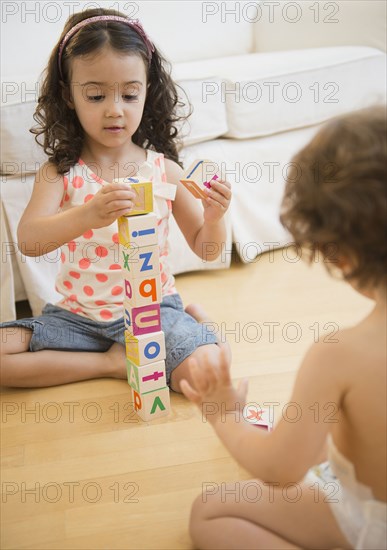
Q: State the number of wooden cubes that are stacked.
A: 8